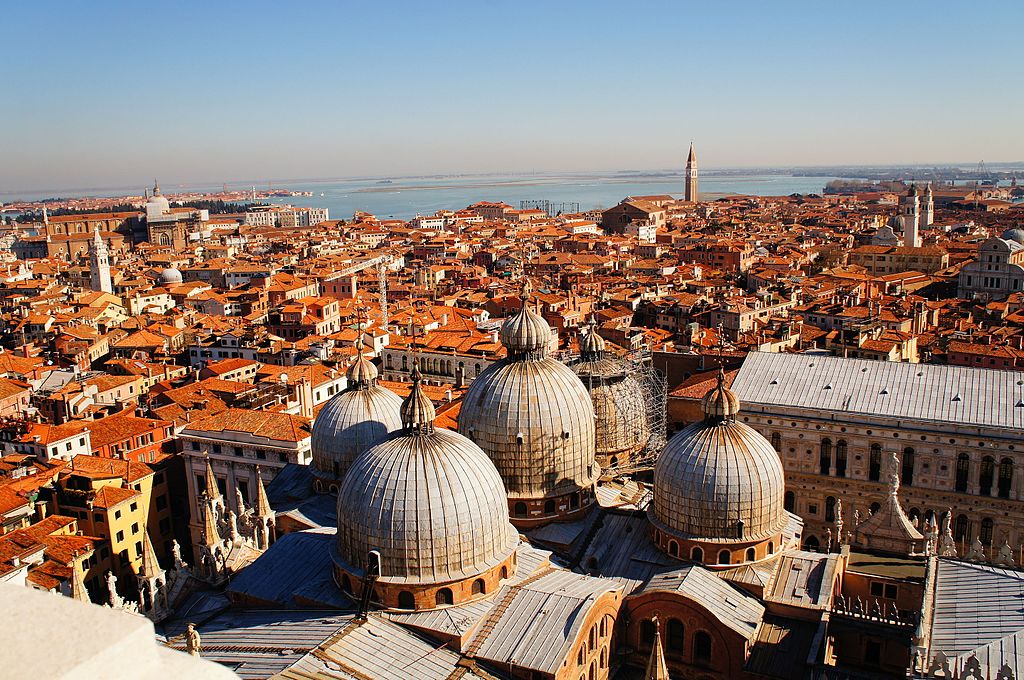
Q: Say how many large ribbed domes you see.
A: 5